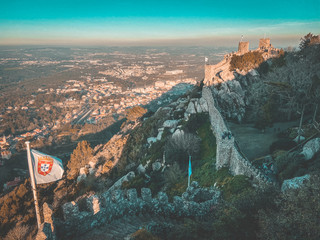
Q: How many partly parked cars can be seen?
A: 0